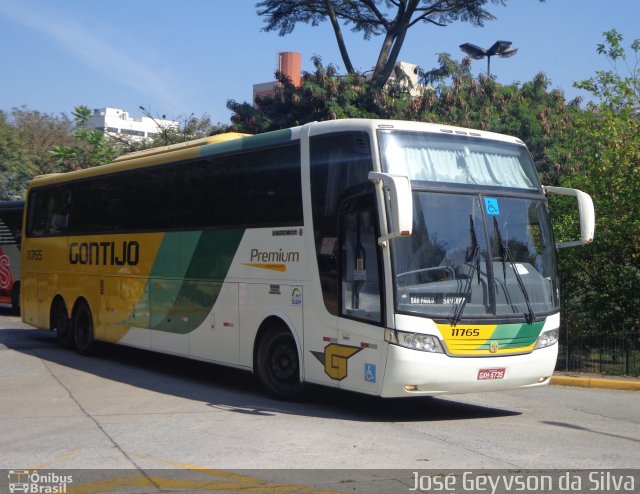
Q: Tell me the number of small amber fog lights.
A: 2